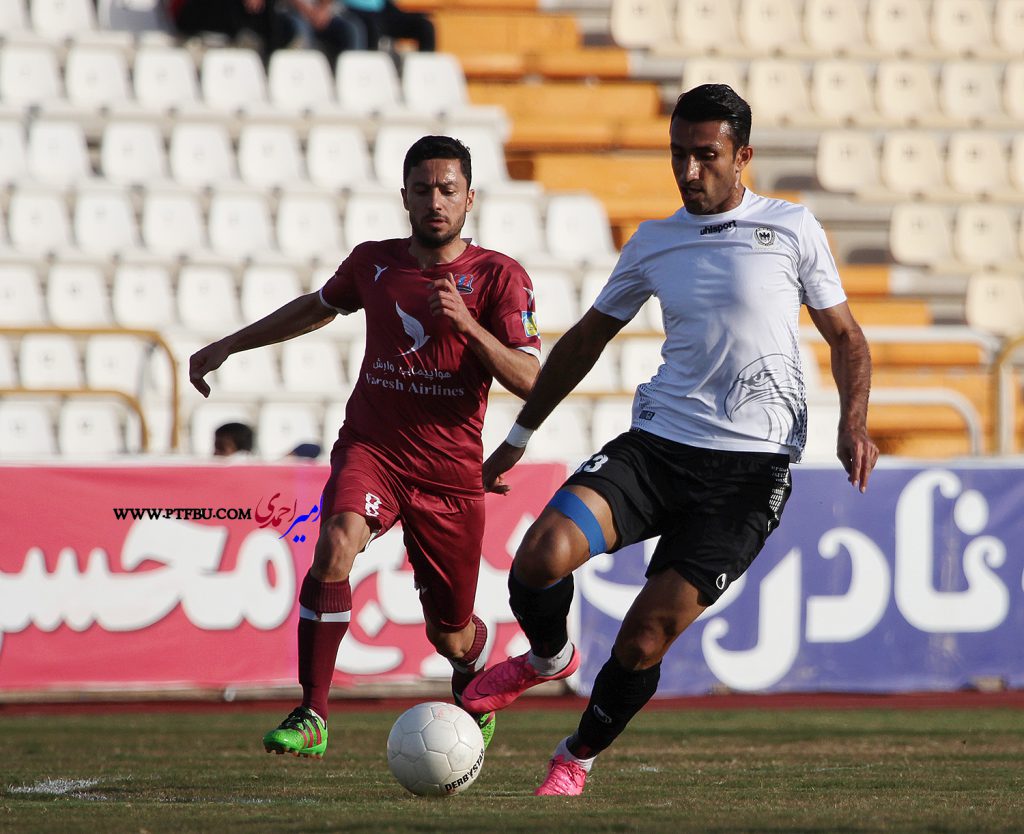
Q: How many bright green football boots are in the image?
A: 2